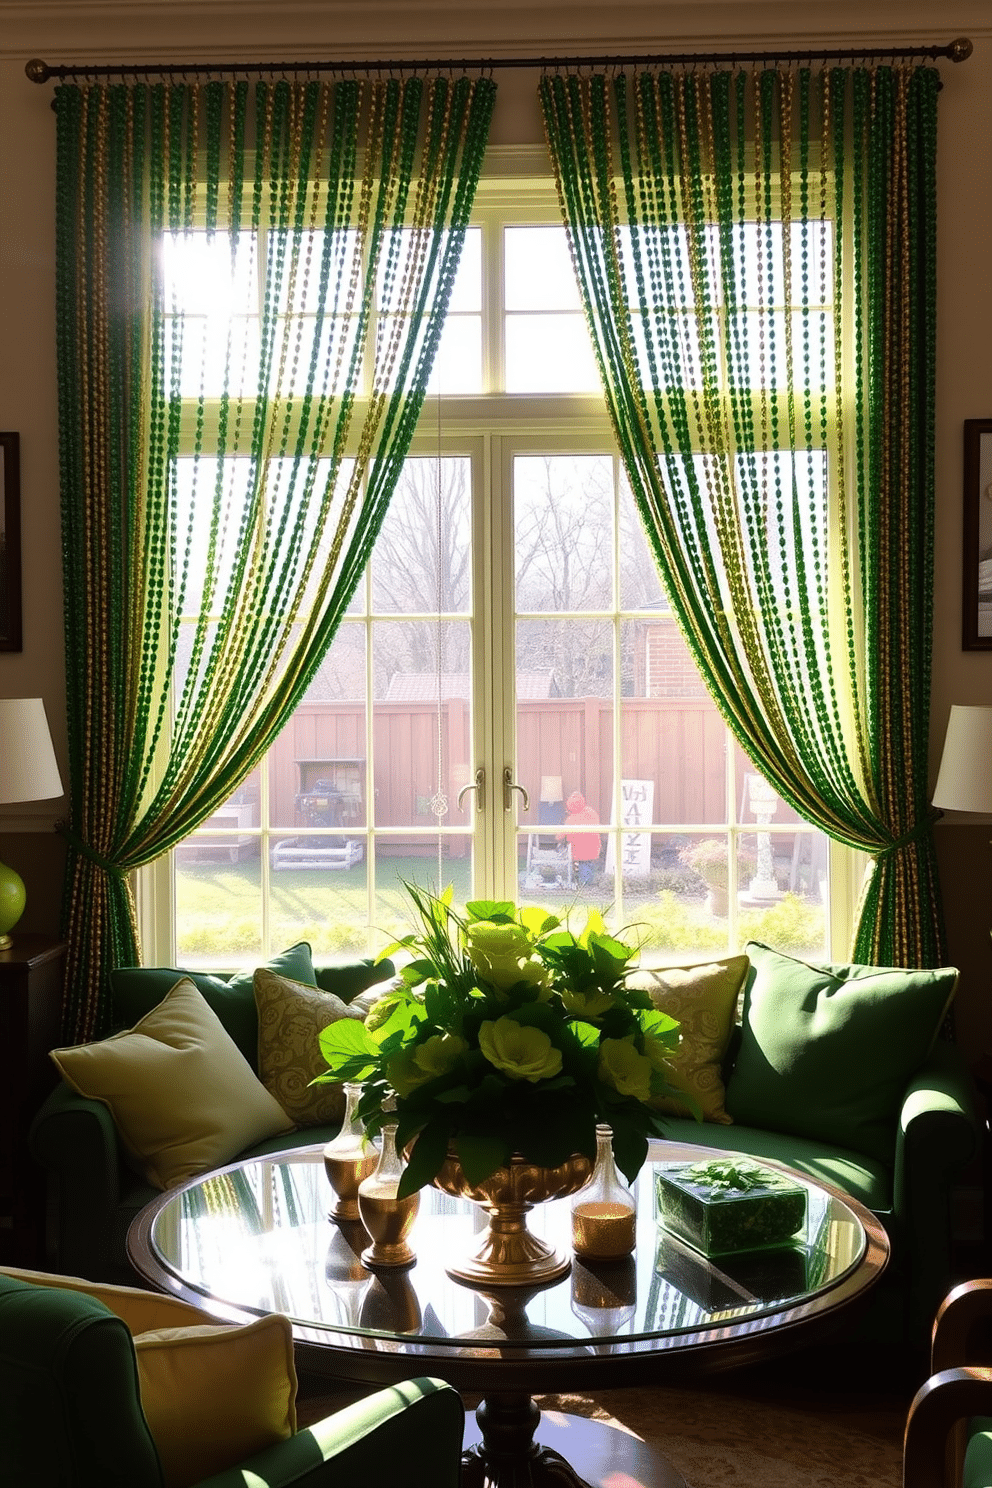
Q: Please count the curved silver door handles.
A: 2